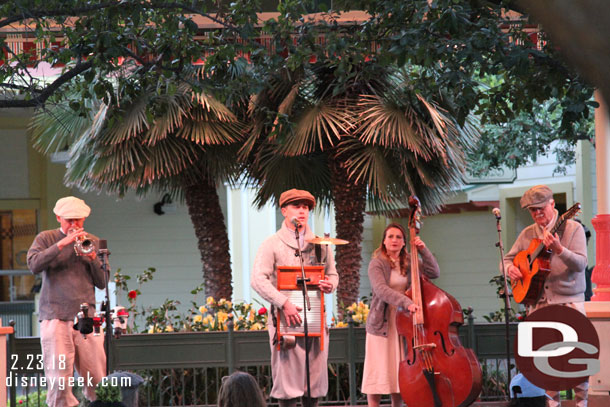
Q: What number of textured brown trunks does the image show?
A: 2